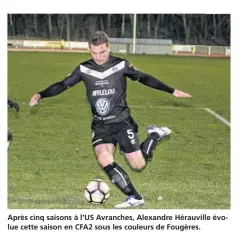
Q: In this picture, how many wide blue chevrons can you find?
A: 0